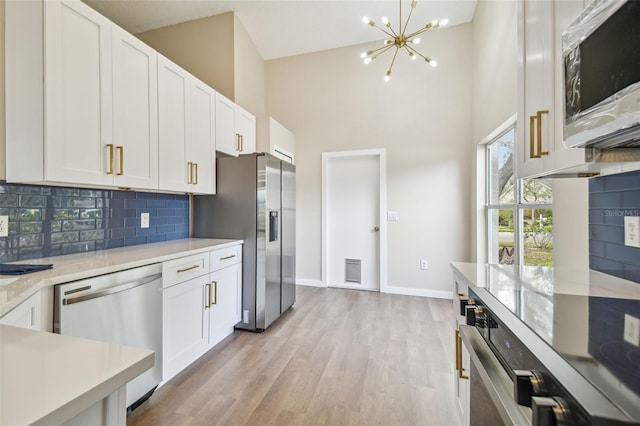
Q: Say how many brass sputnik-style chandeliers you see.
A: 1